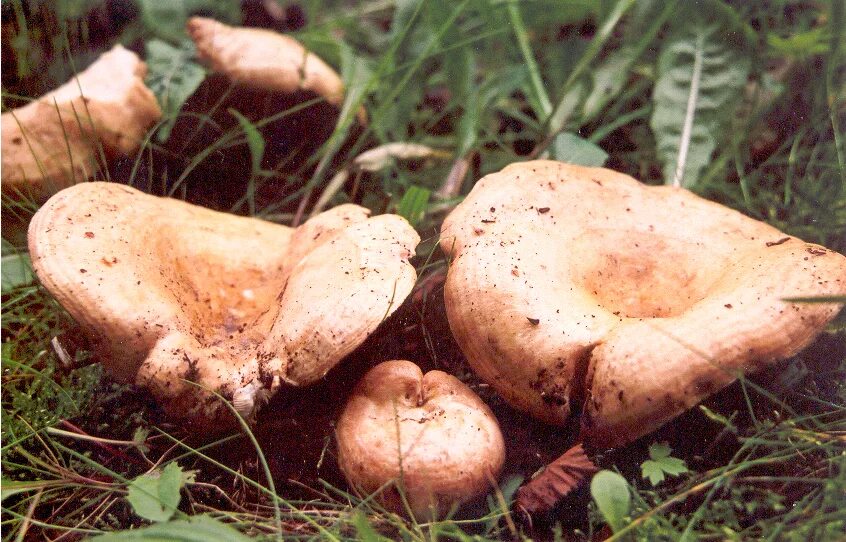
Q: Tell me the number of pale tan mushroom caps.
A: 5